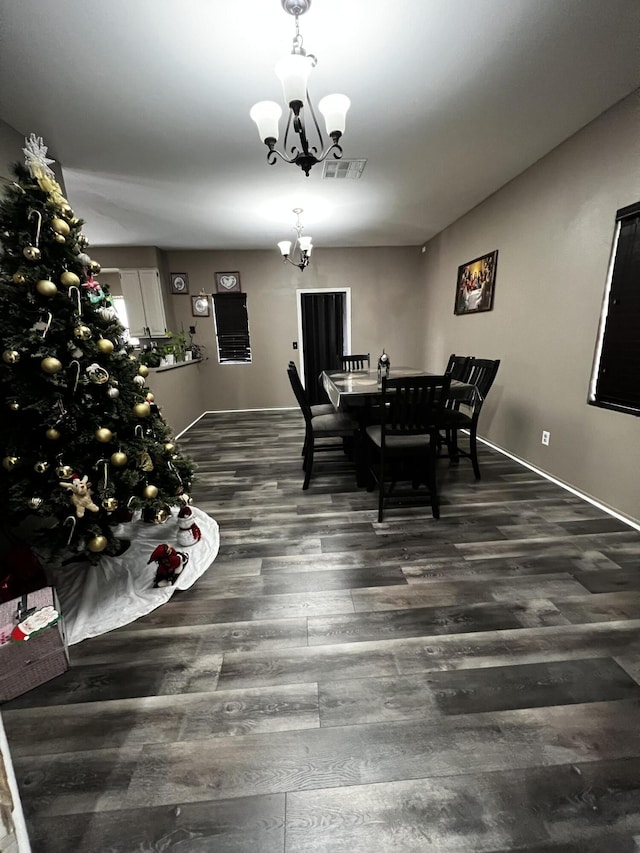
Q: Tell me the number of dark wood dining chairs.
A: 6